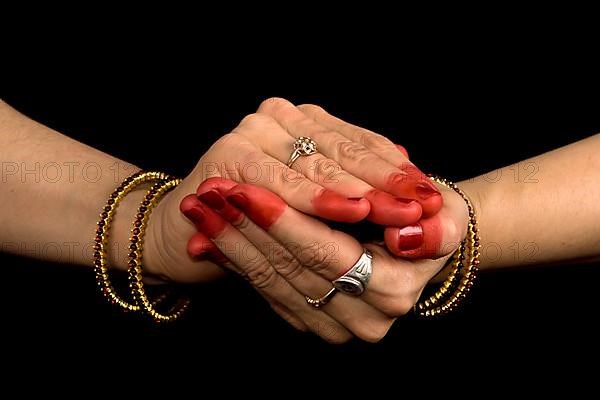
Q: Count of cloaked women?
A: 0